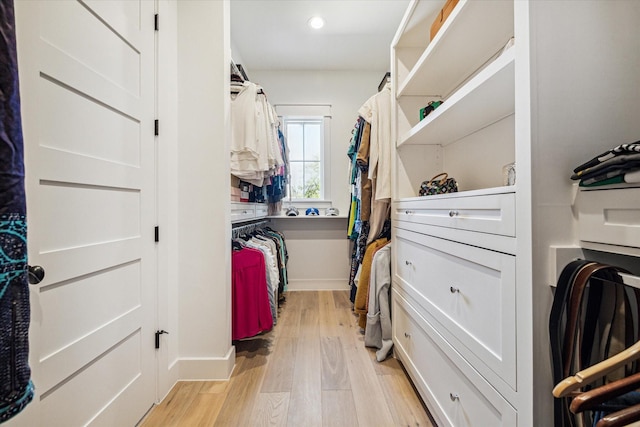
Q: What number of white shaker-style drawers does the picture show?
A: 6